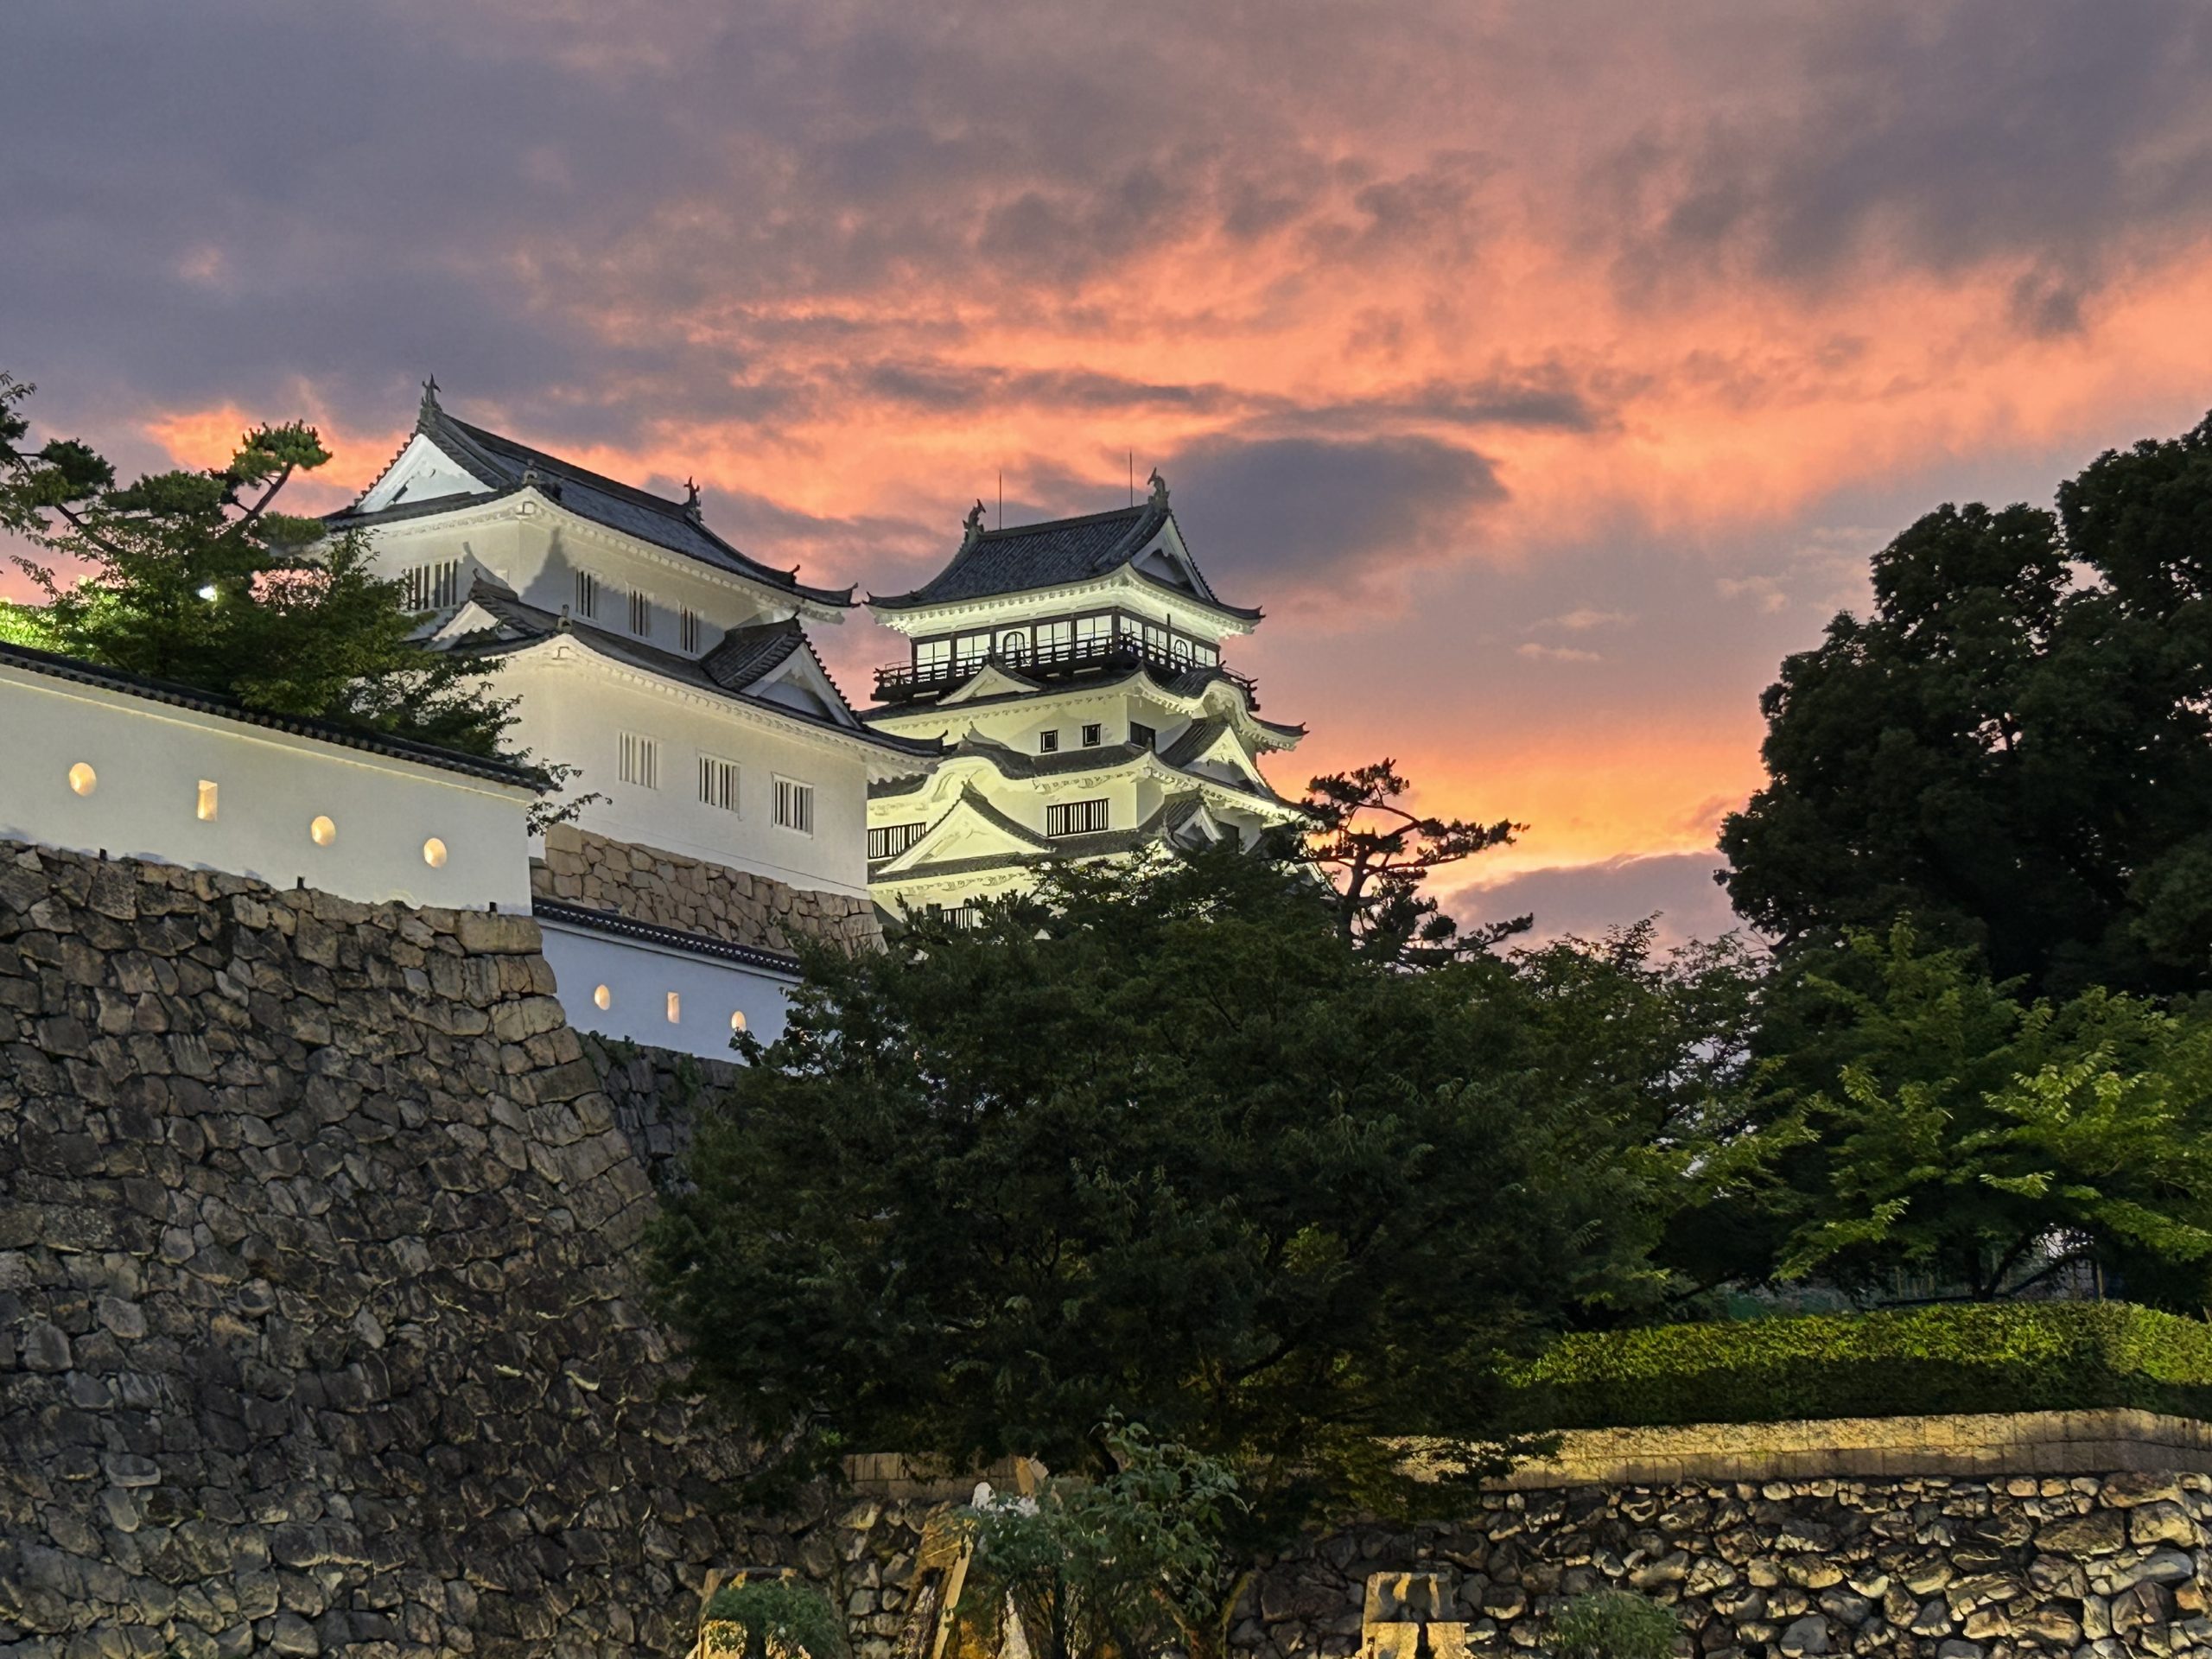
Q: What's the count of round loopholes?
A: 5